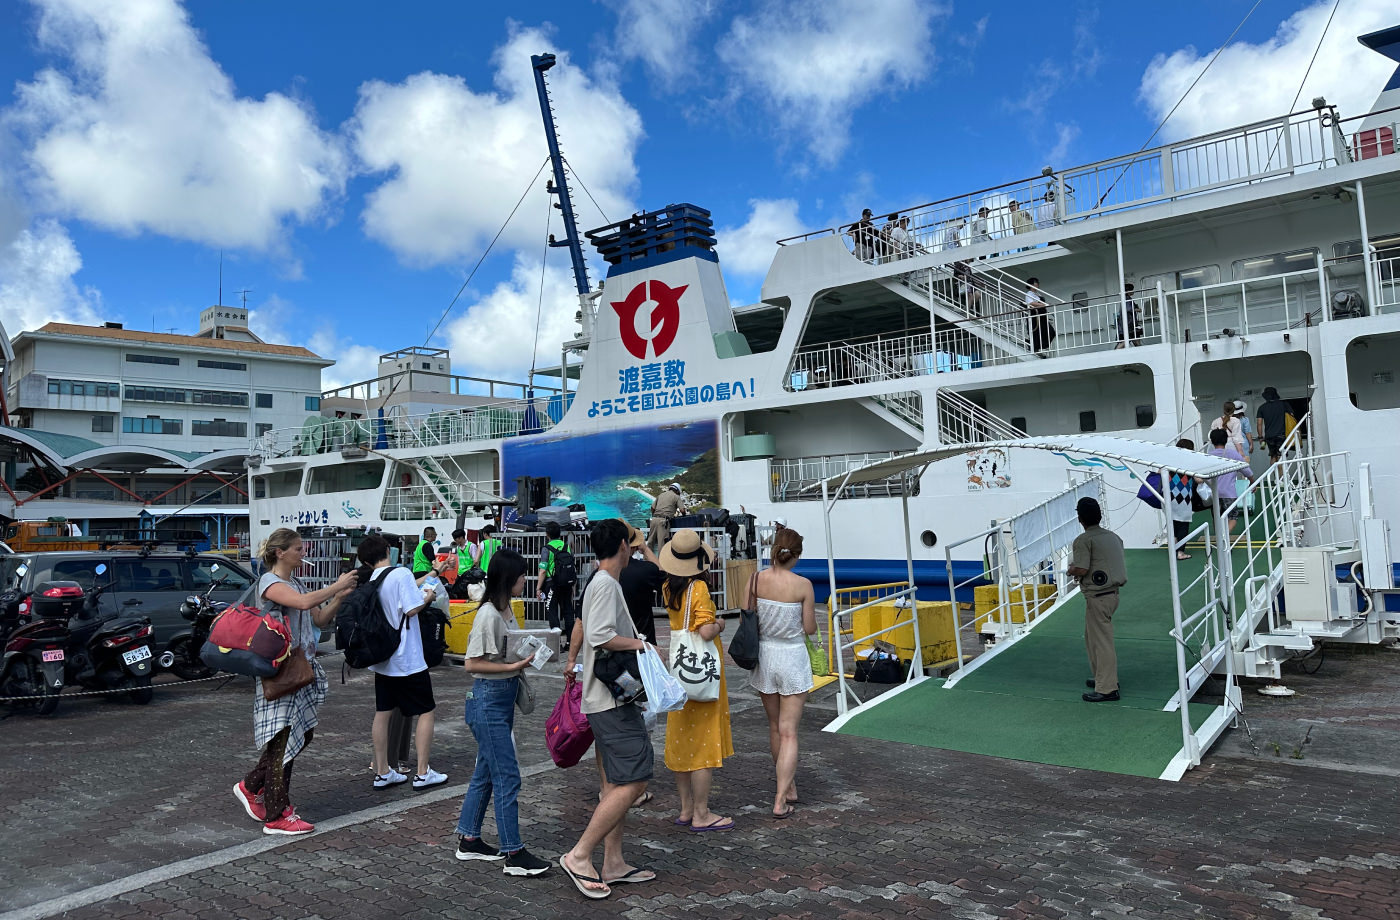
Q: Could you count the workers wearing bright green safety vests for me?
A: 4